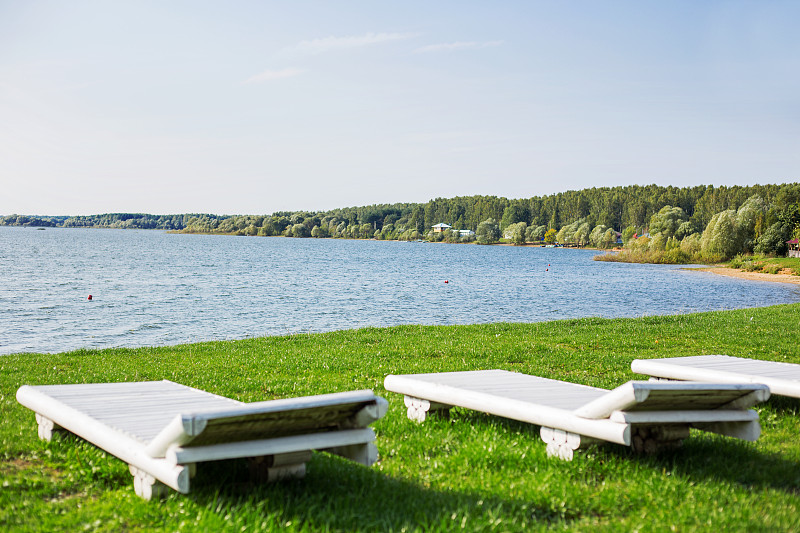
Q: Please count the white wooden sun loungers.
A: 3